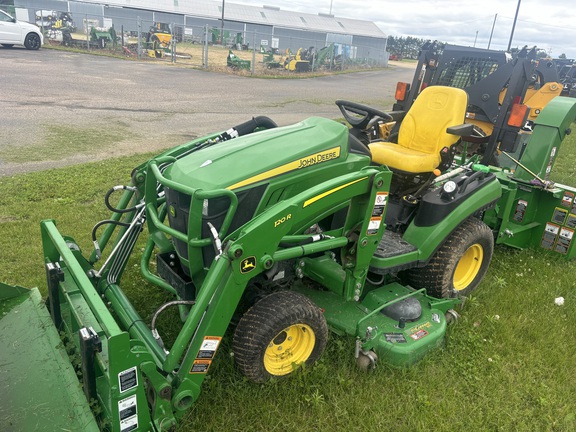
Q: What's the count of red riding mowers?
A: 0